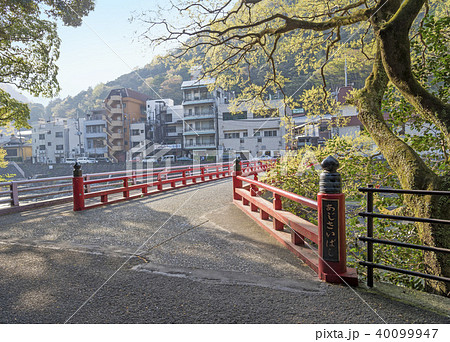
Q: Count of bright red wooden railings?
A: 2